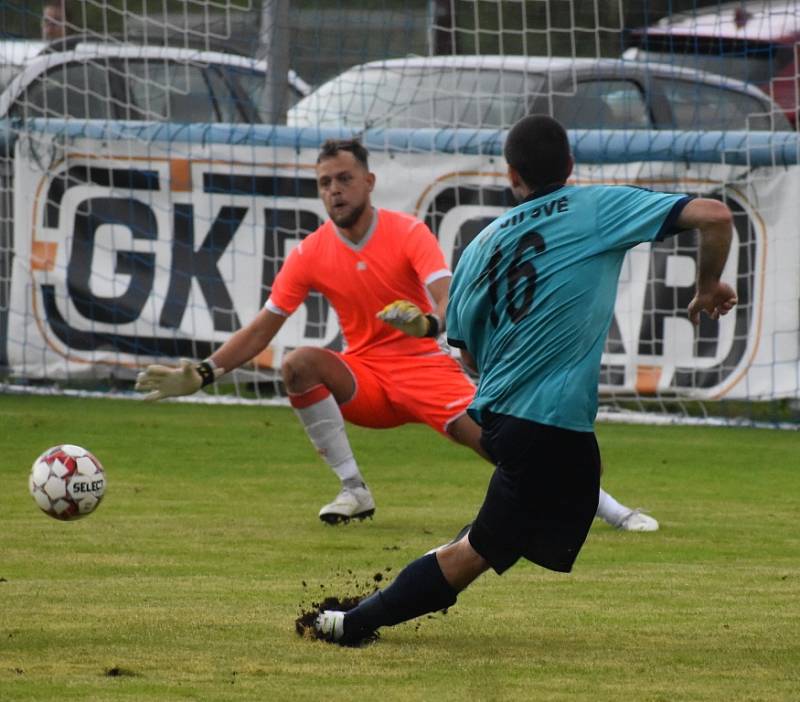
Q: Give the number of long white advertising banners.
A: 1